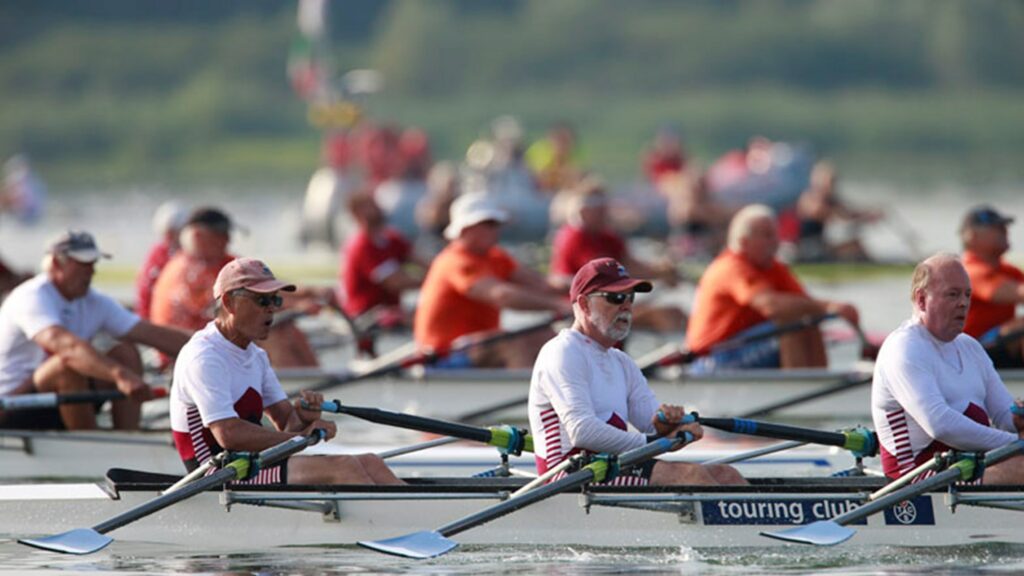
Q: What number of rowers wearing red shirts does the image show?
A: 3